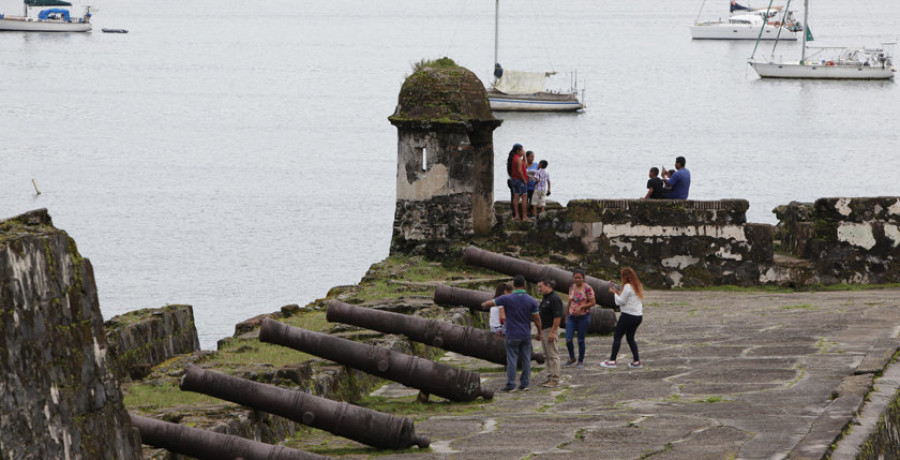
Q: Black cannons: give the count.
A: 6